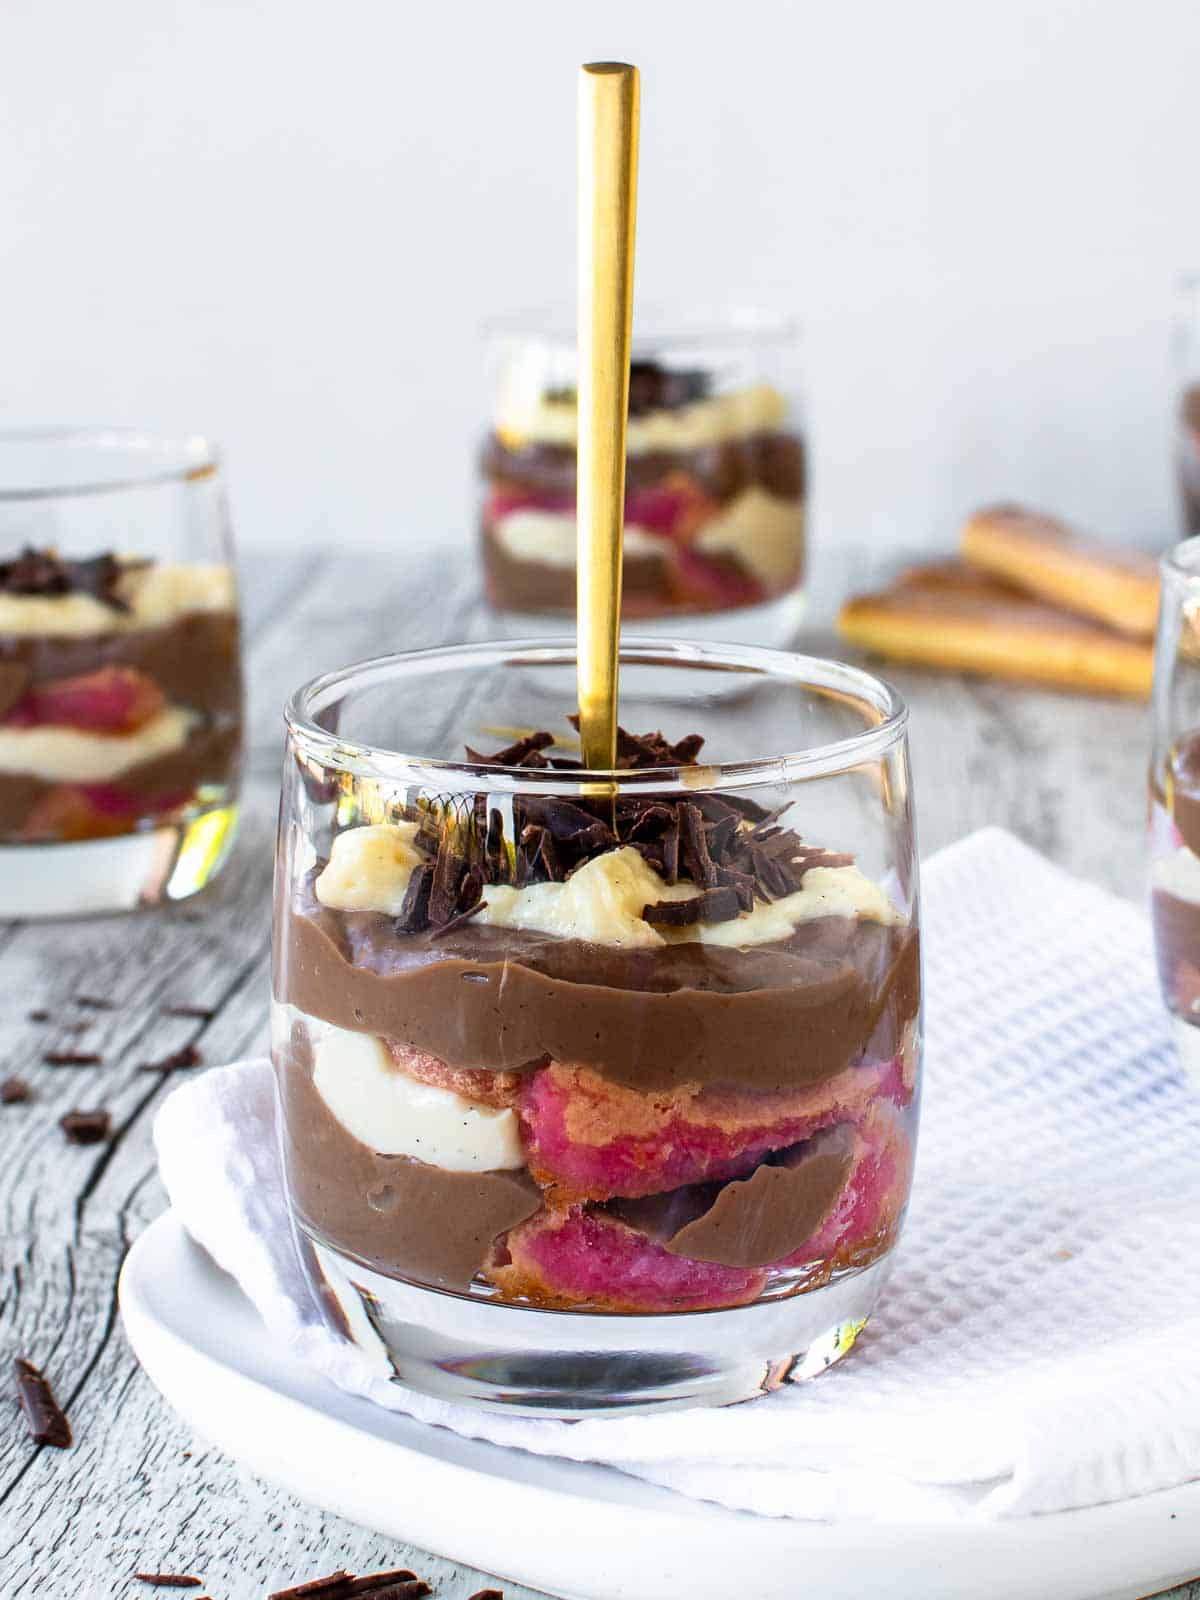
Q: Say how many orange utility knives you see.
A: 0